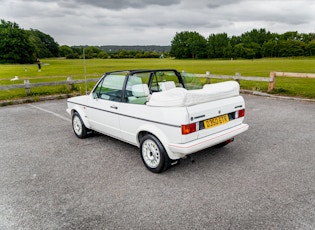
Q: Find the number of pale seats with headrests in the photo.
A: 2